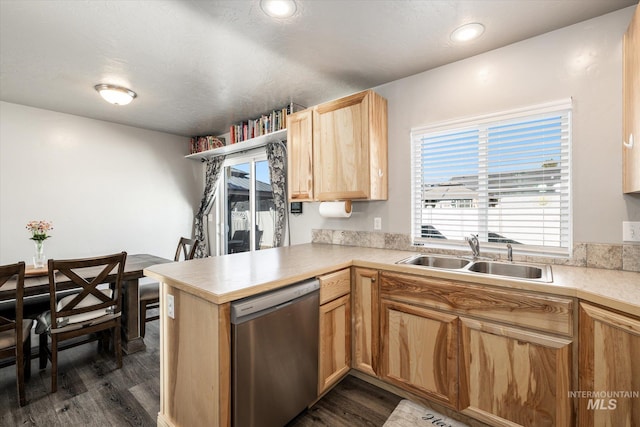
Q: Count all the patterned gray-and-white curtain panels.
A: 2